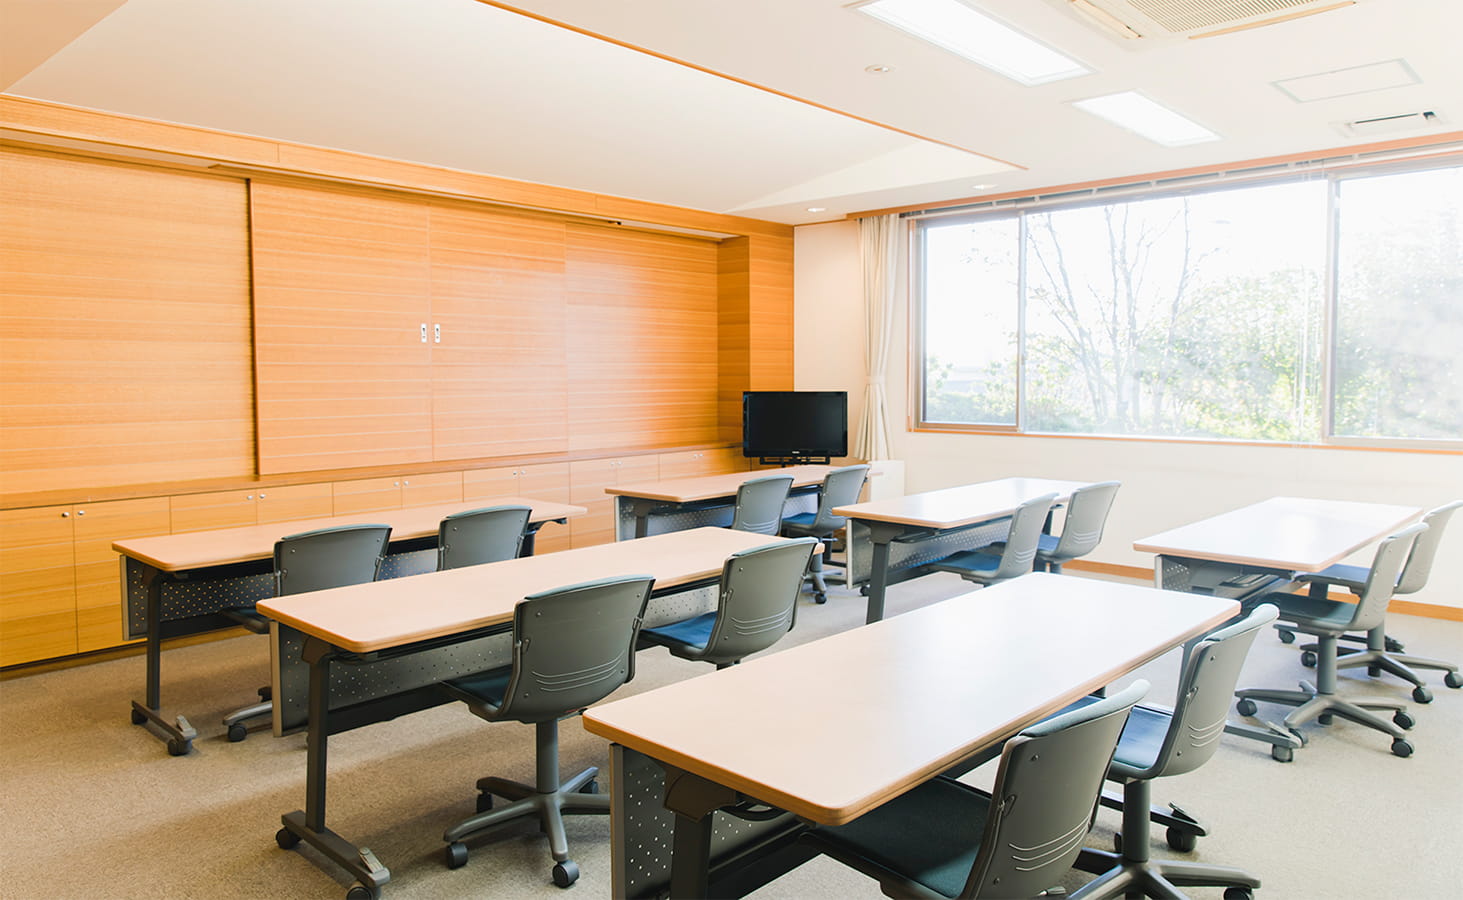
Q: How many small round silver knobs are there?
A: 12